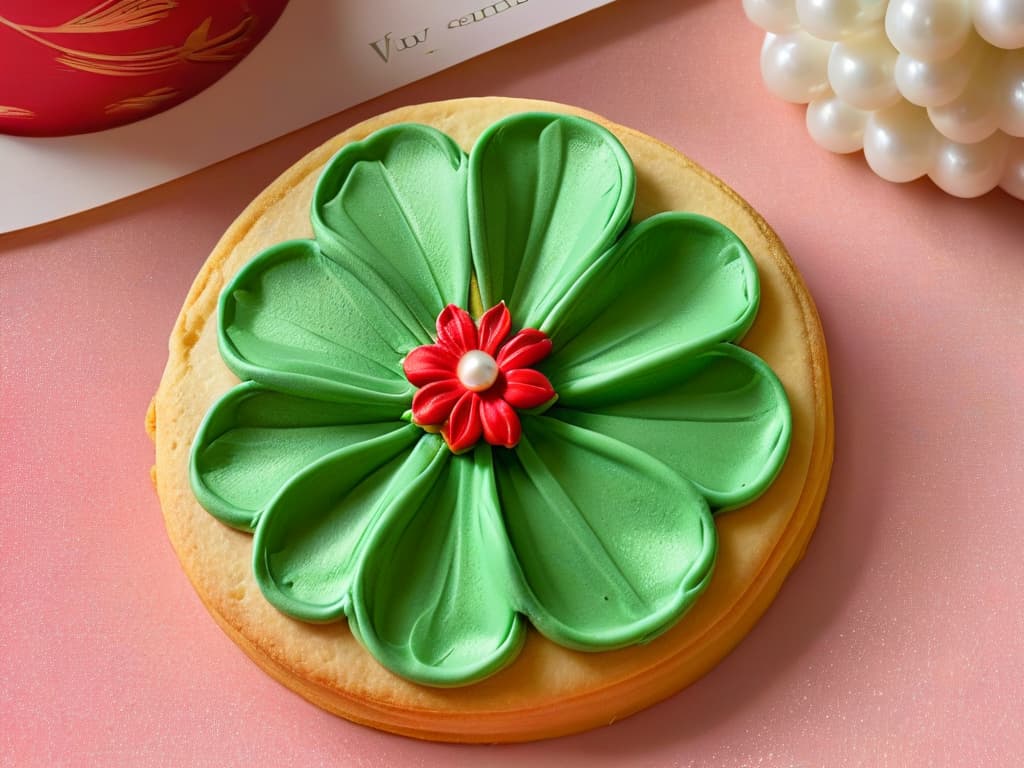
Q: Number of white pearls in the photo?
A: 14